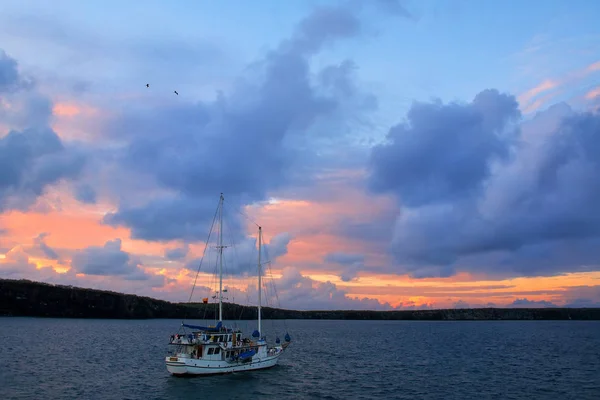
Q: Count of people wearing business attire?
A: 0